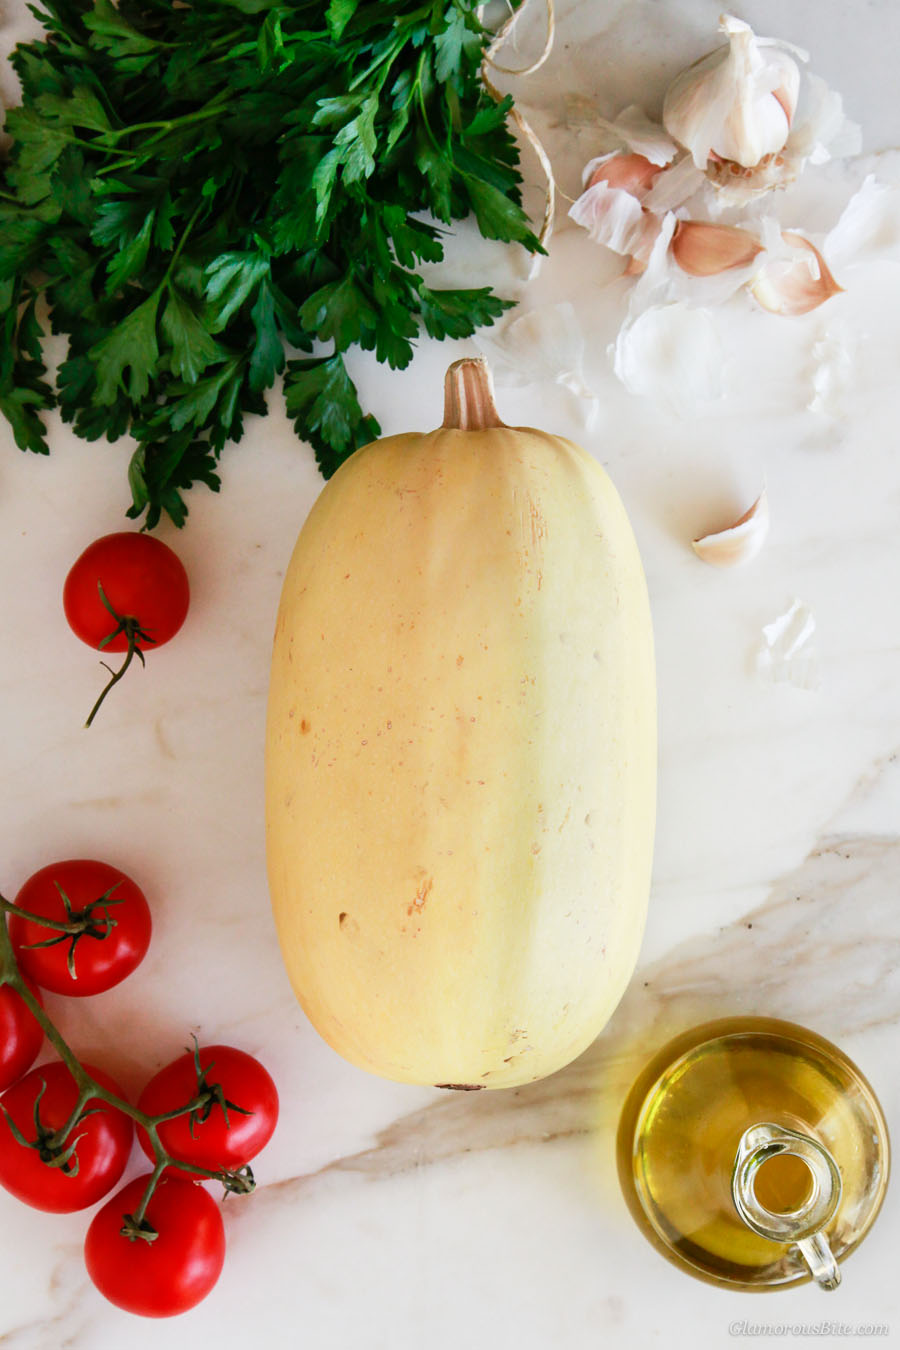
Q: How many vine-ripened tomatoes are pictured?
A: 6